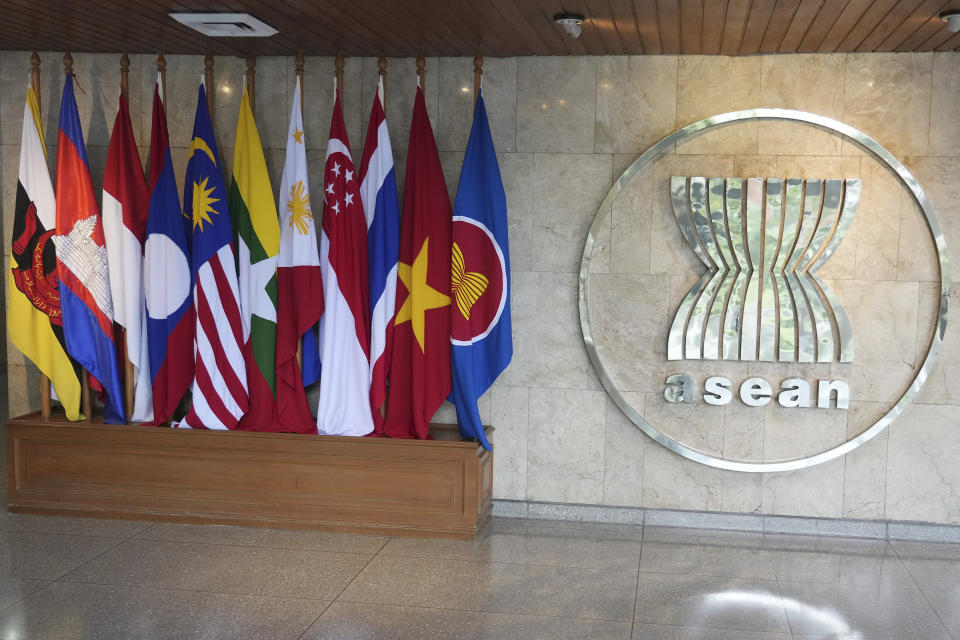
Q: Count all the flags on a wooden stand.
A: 11